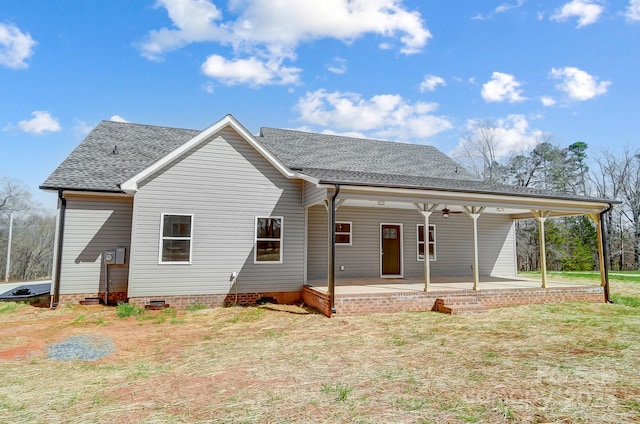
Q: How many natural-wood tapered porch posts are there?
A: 5